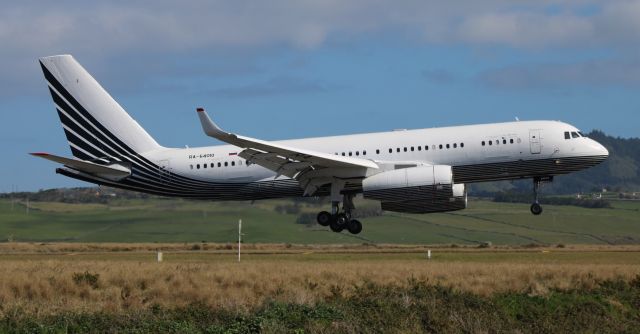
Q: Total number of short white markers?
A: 2